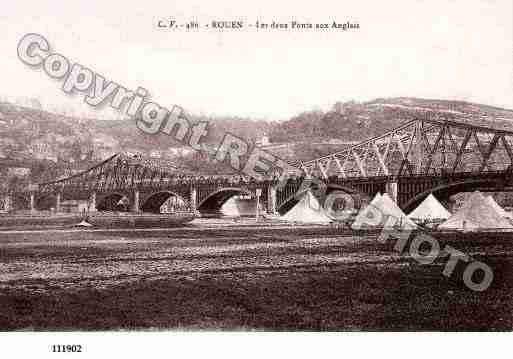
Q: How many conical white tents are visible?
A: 6